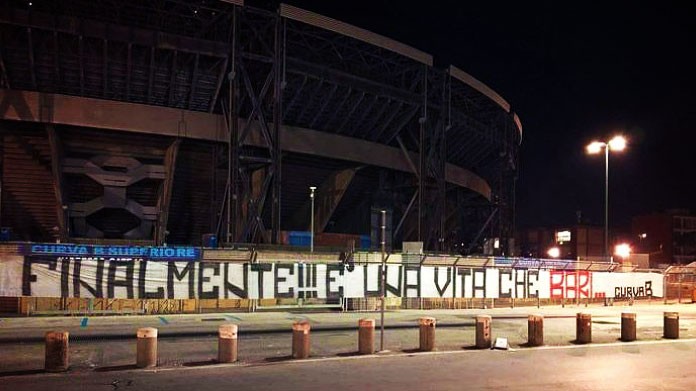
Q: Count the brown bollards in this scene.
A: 11